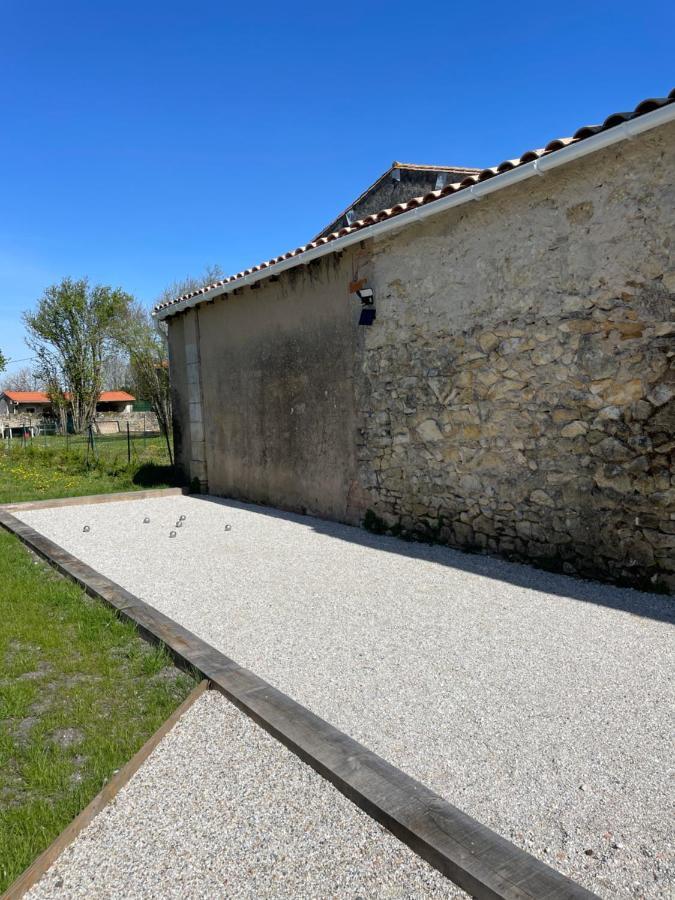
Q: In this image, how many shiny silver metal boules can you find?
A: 6